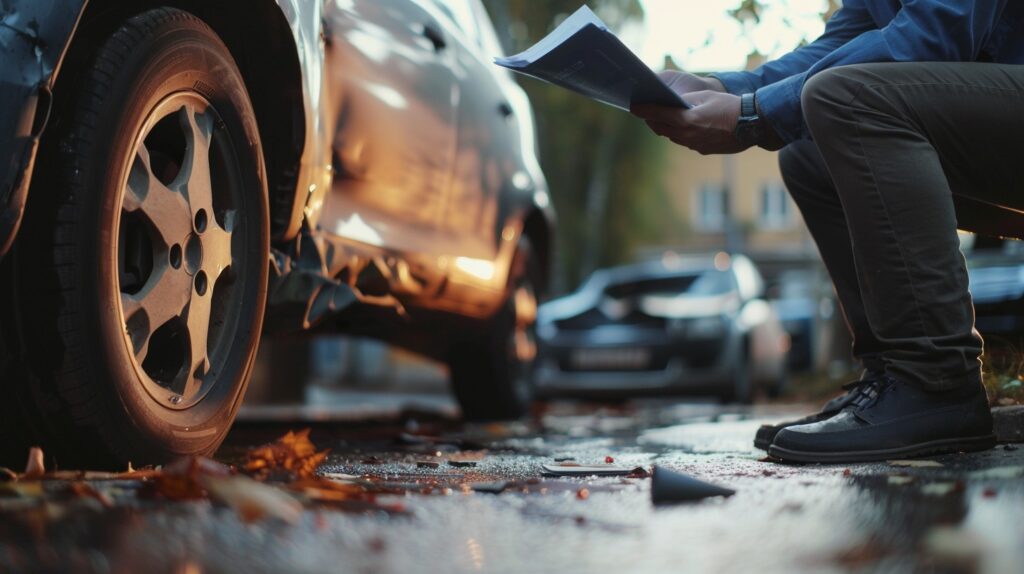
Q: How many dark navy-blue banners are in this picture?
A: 0